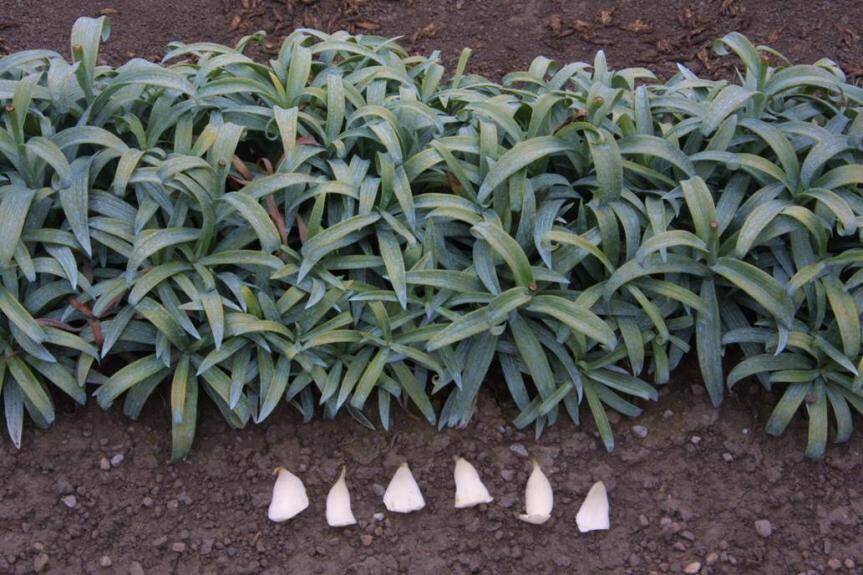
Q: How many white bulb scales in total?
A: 6